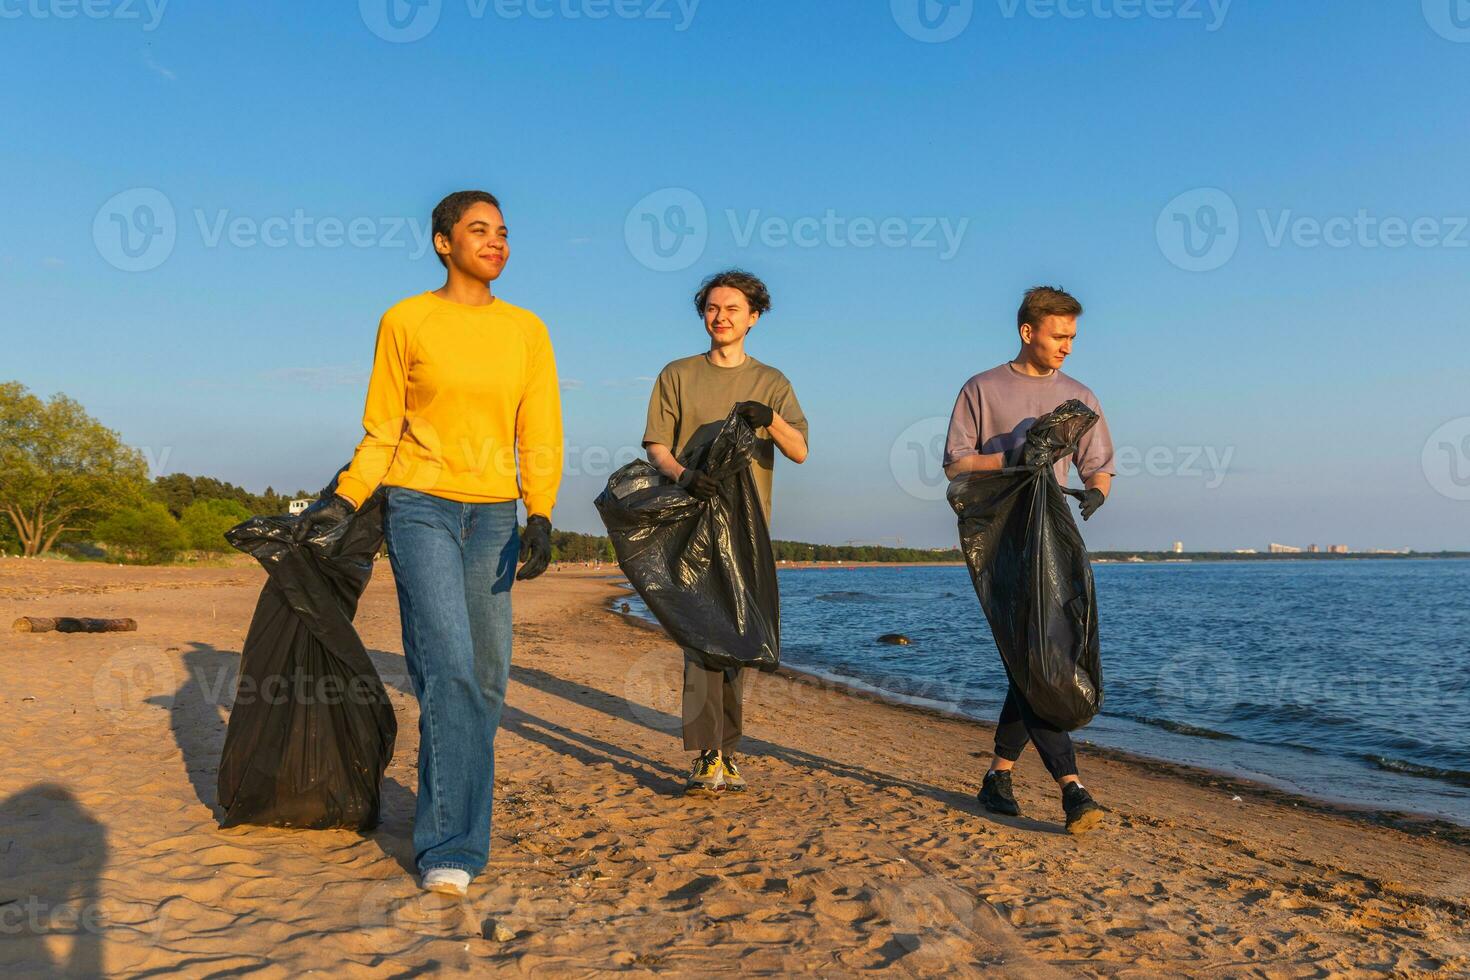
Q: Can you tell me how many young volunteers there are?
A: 3